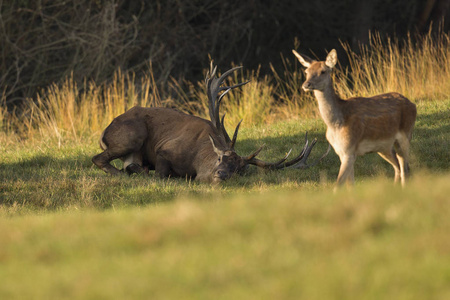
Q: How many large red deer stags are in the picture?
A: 1